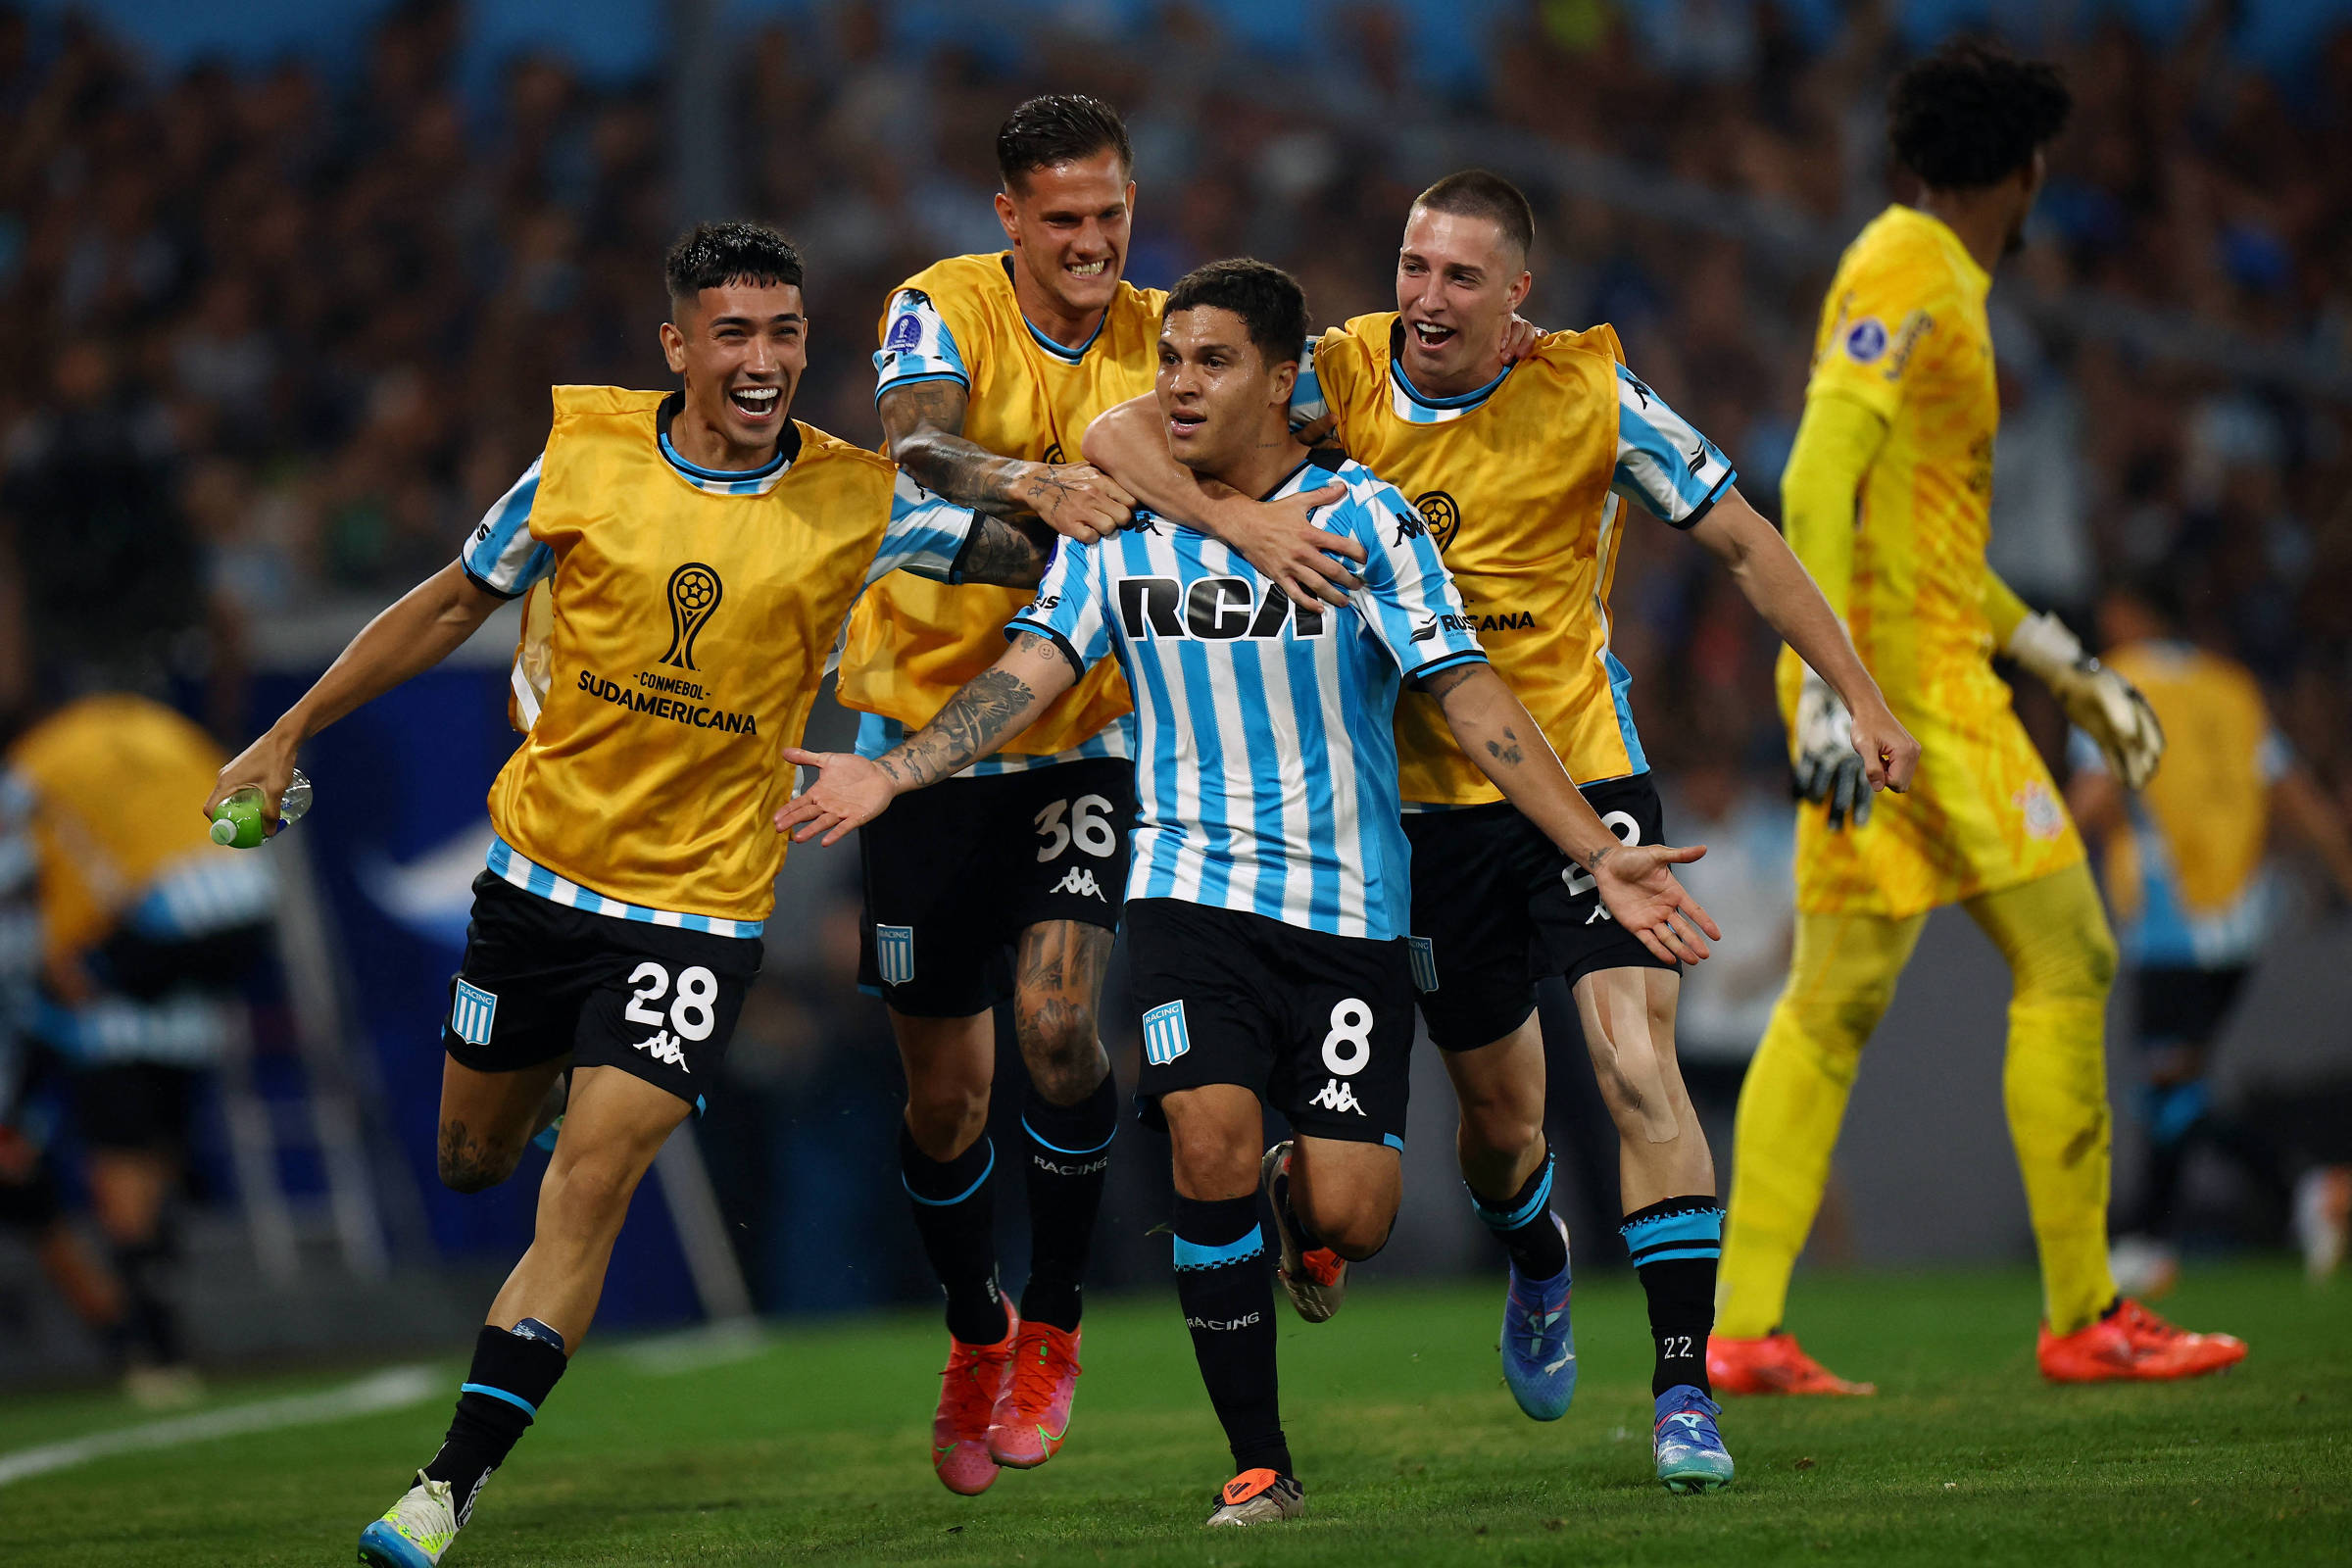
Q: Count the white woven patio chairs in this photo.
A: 0